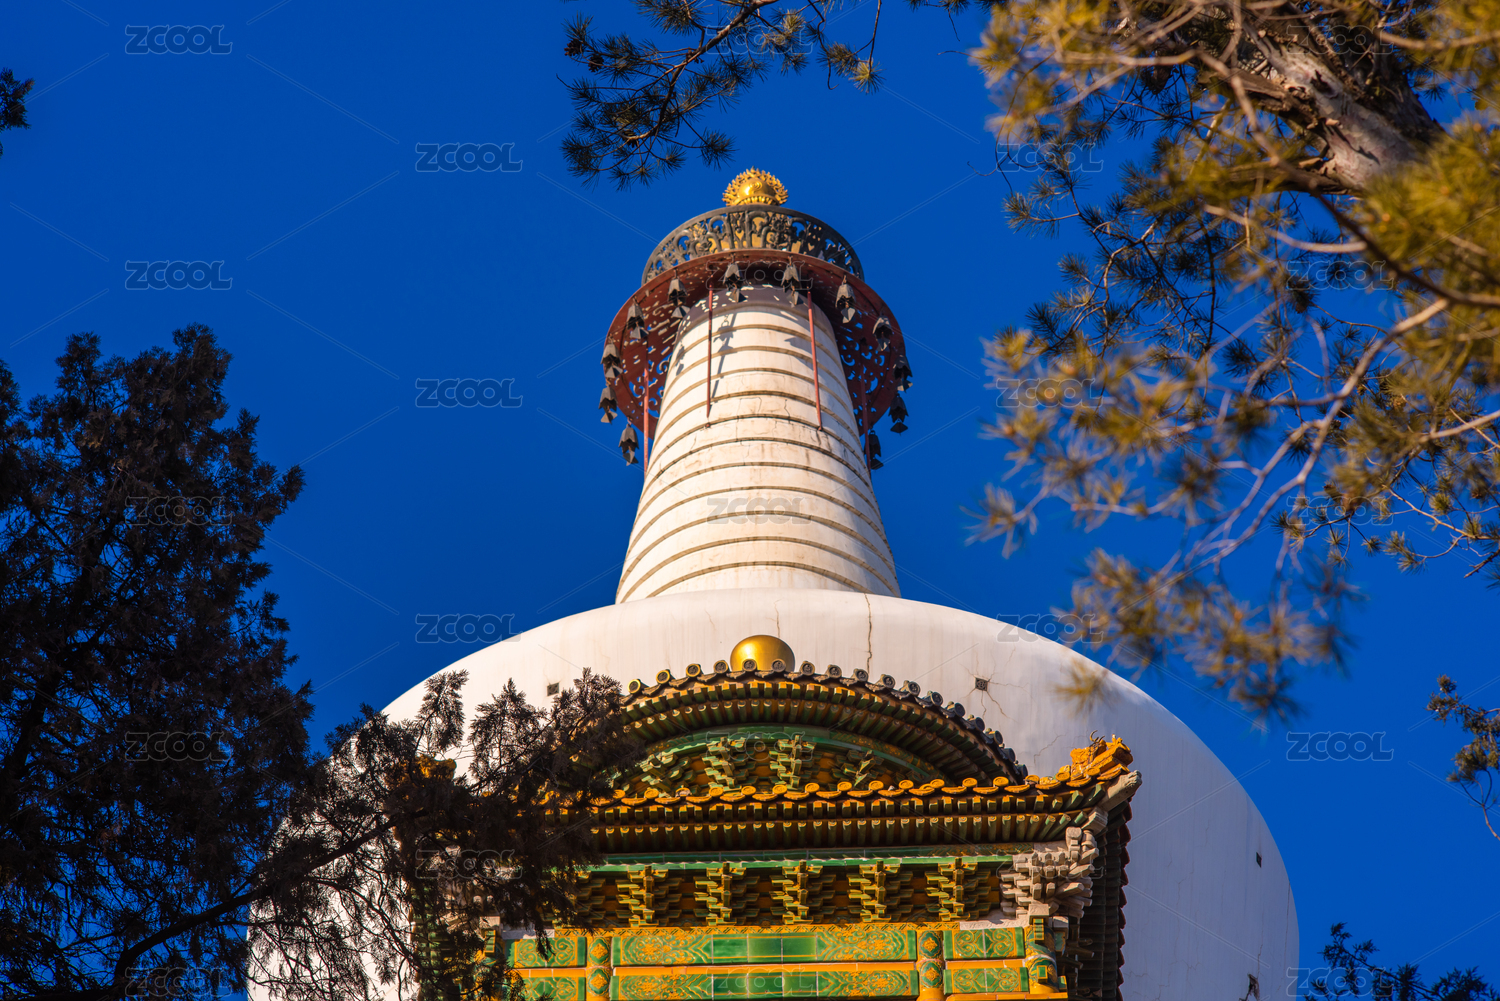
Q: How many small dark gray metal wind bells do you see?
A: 12